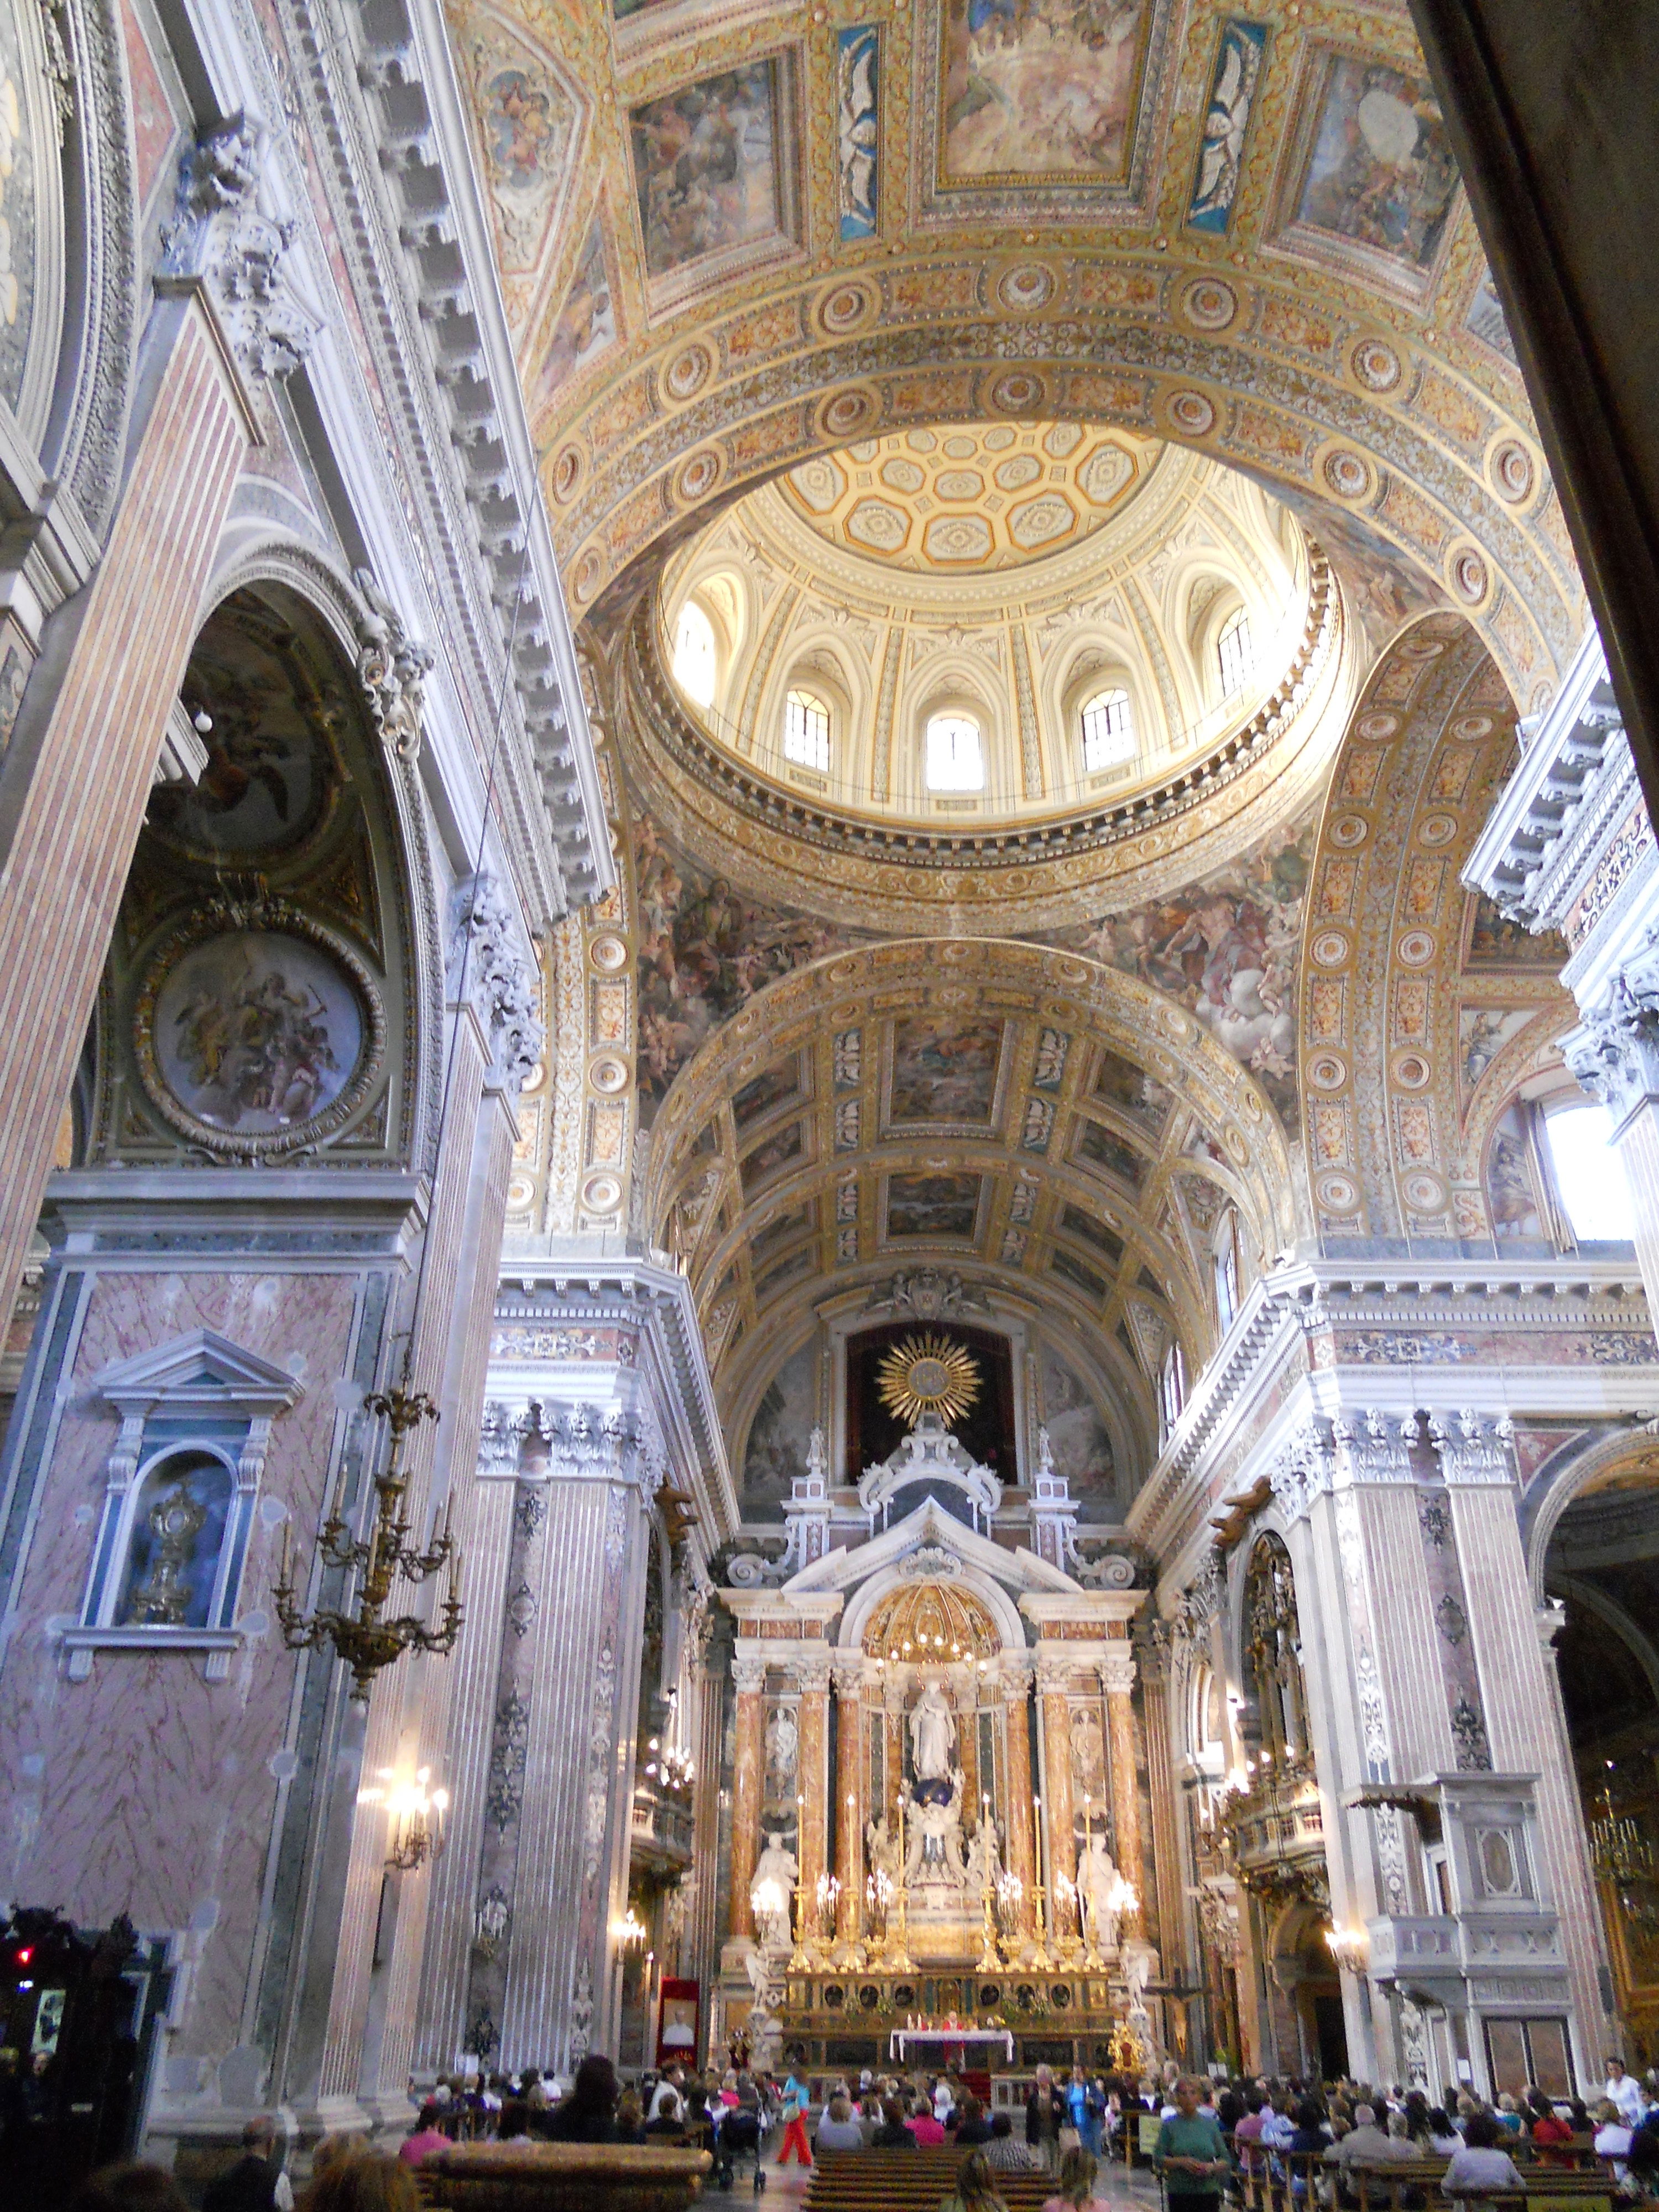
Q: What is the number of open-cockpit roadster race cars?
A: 0